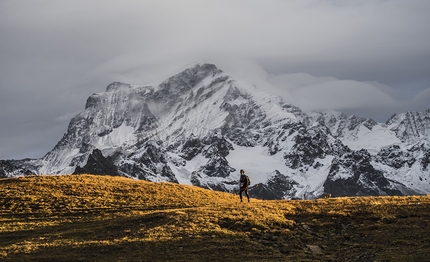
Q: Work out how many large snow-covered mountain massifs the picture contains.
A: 1